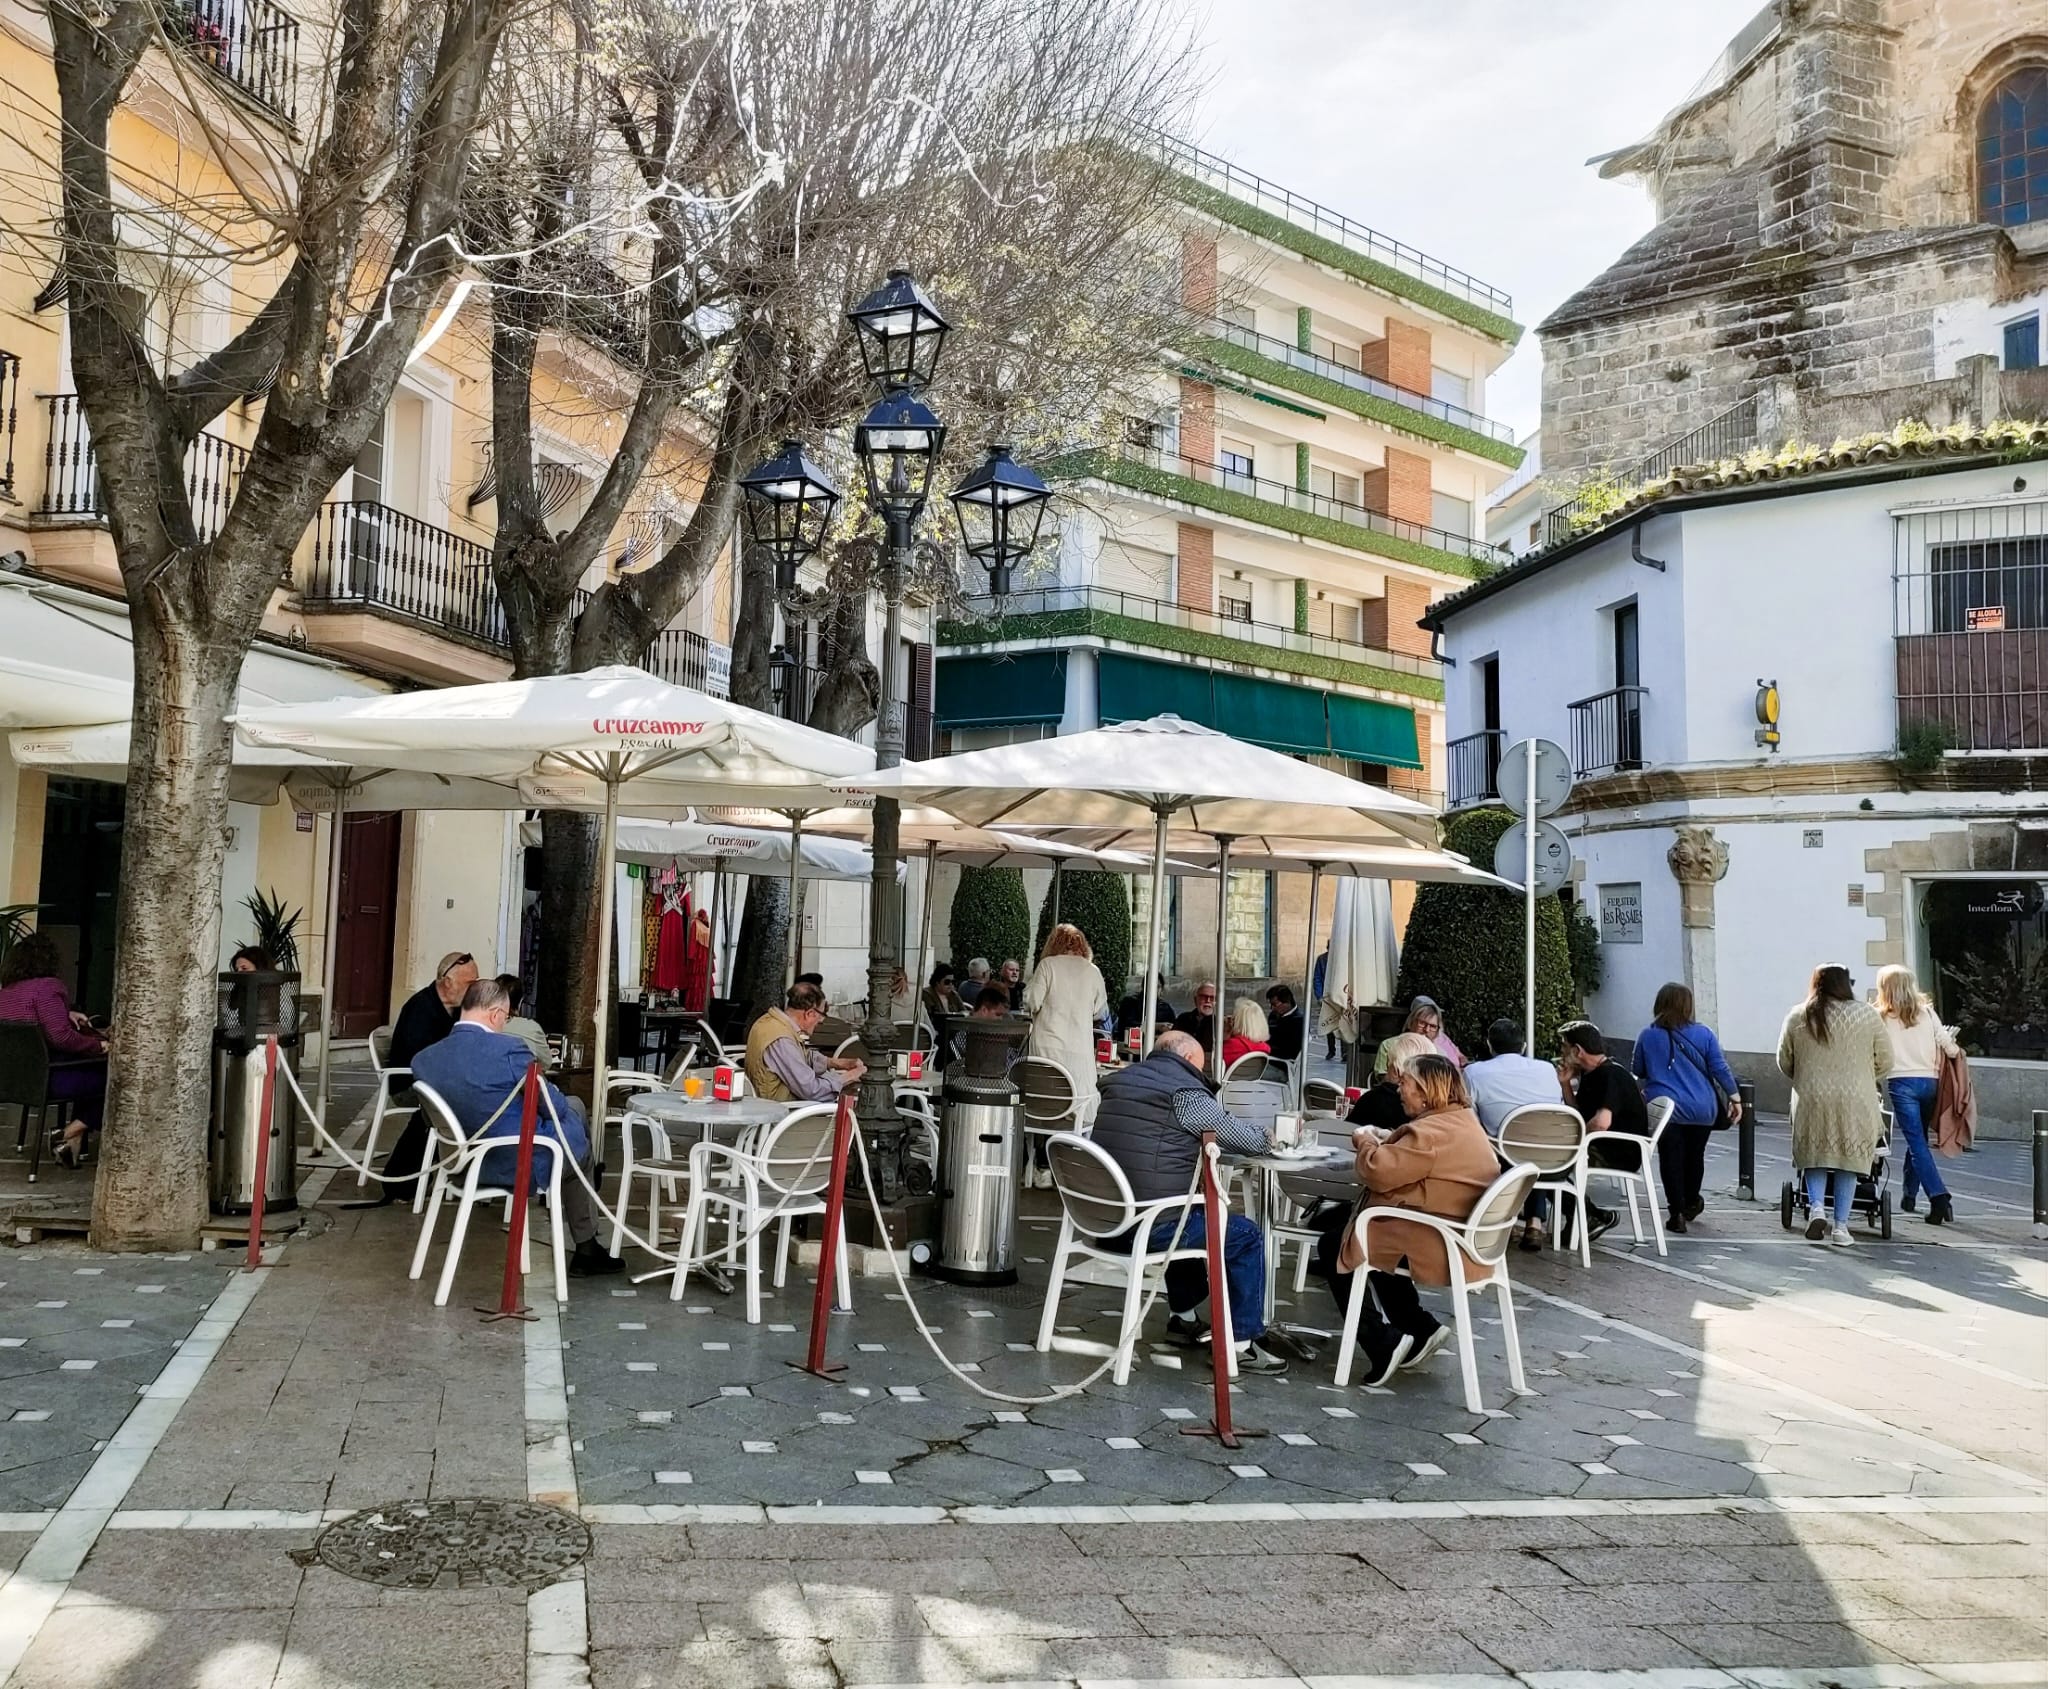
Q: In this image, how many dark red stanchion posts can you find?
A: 4